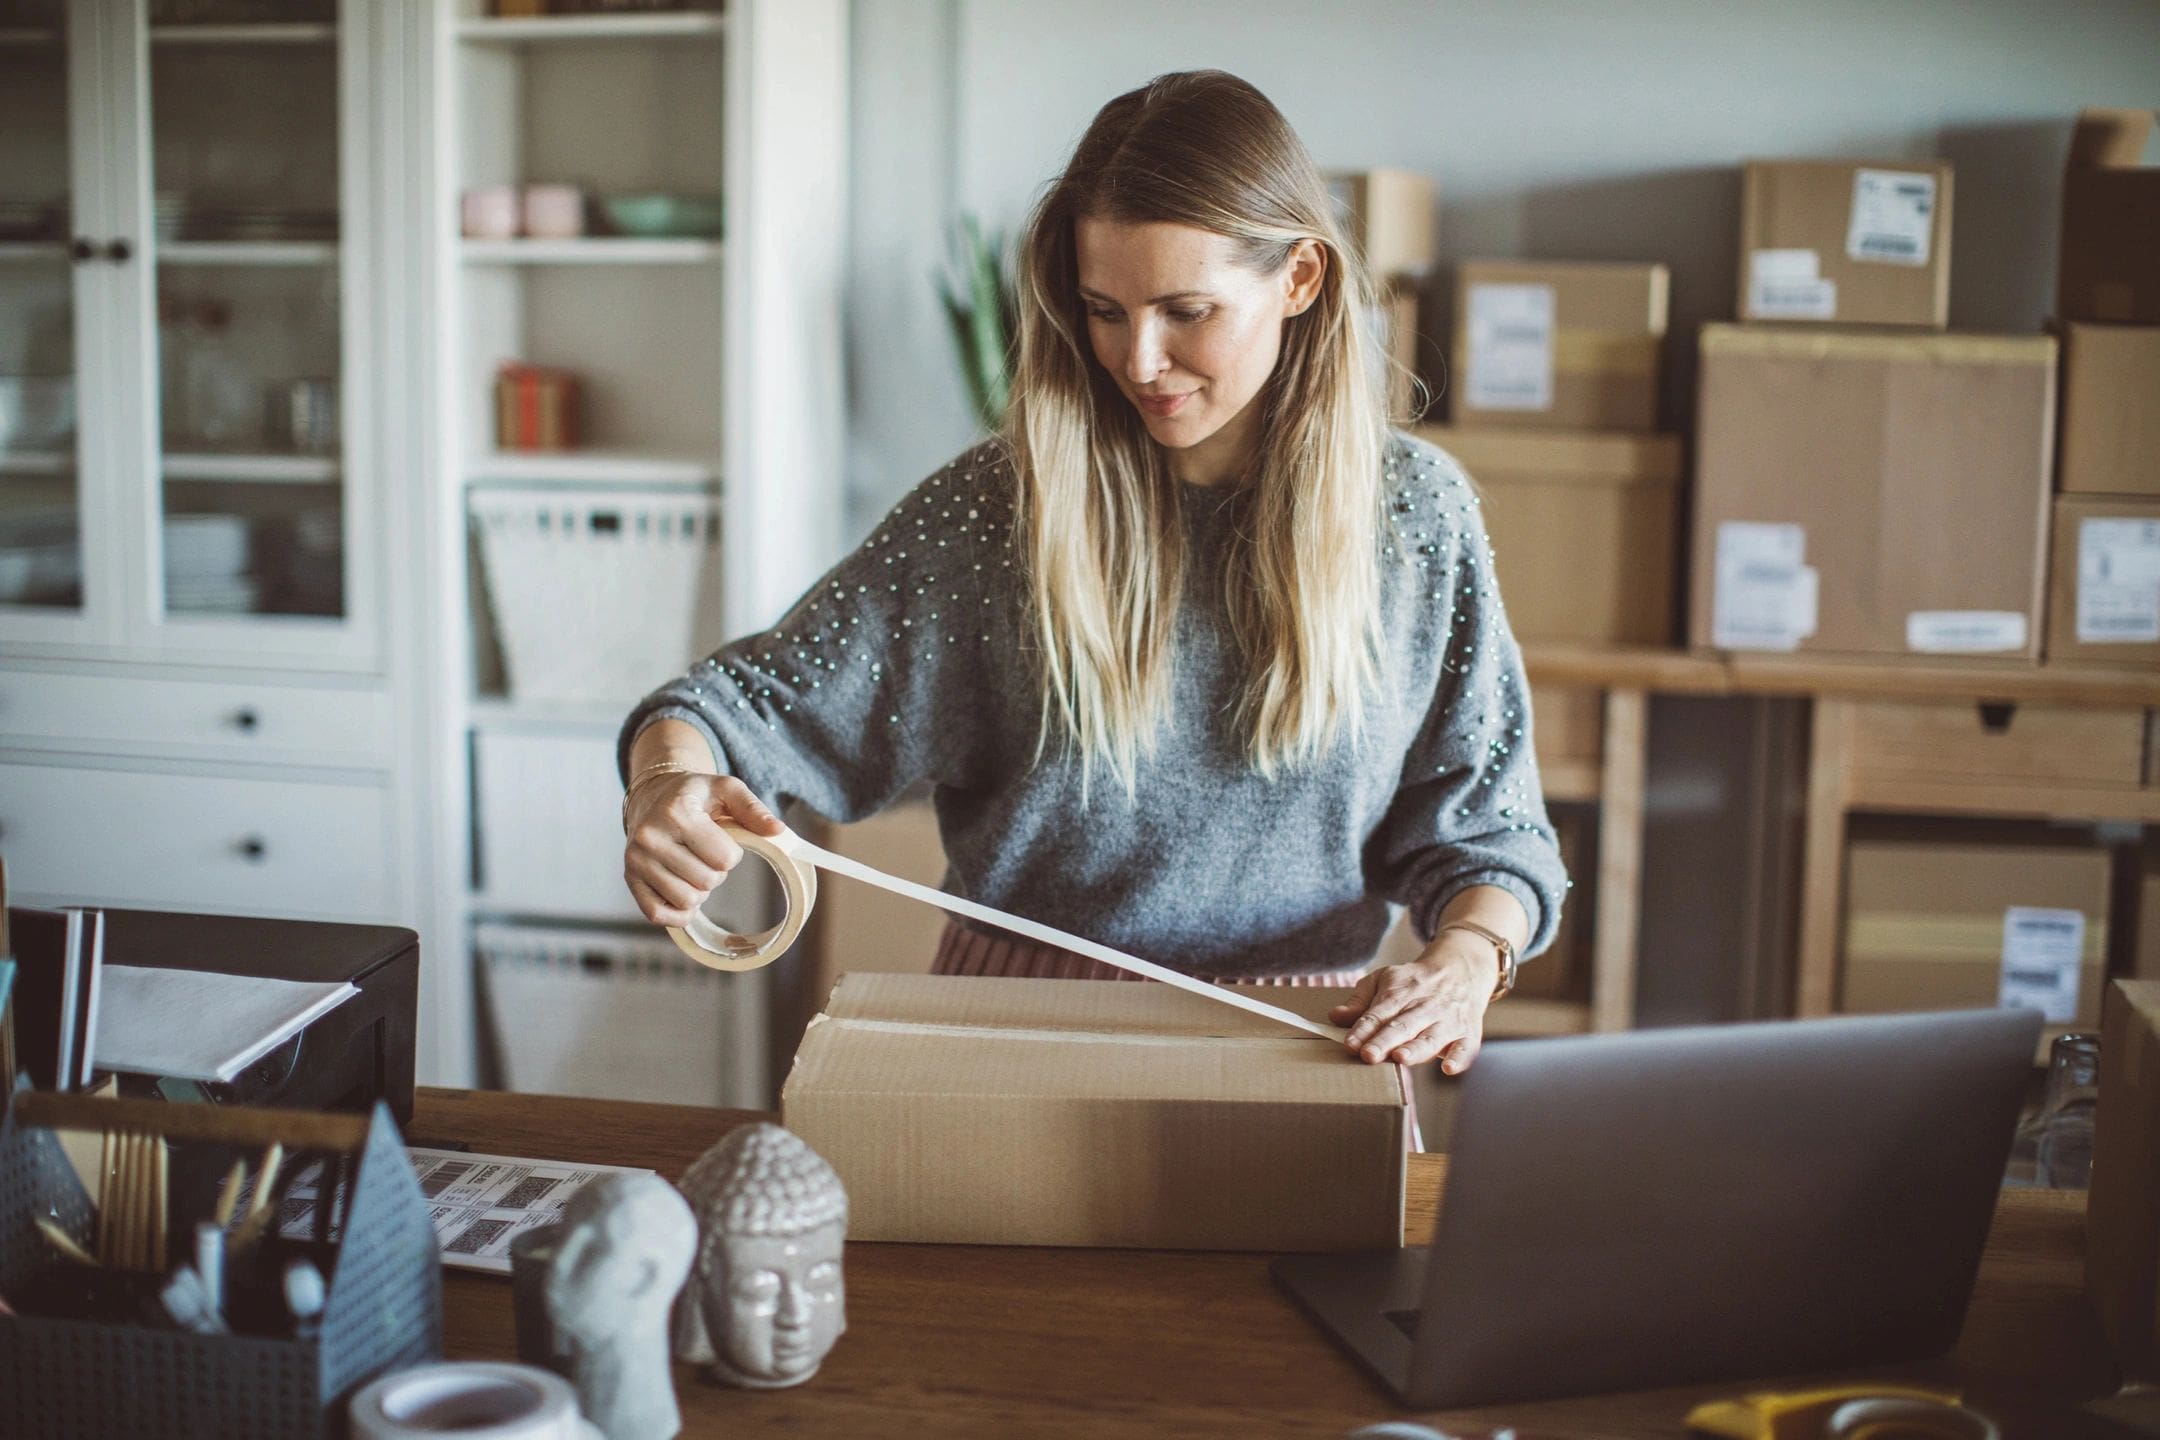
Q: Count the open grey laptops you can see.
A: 1